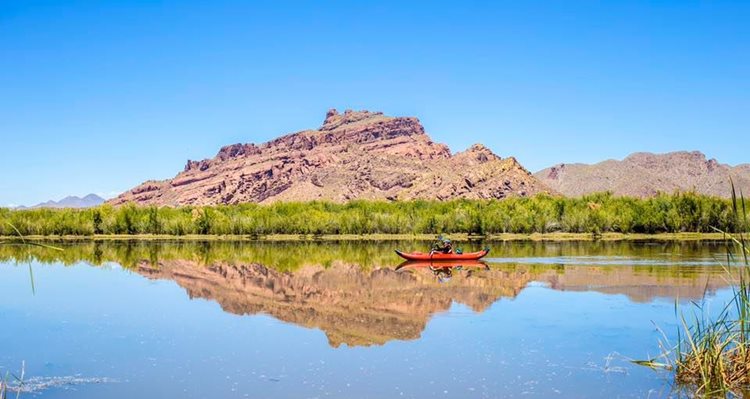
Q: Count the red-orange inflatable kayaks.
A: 1